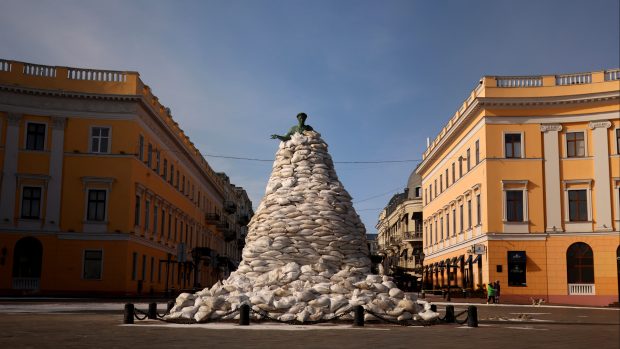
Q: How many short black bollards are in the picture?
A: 8